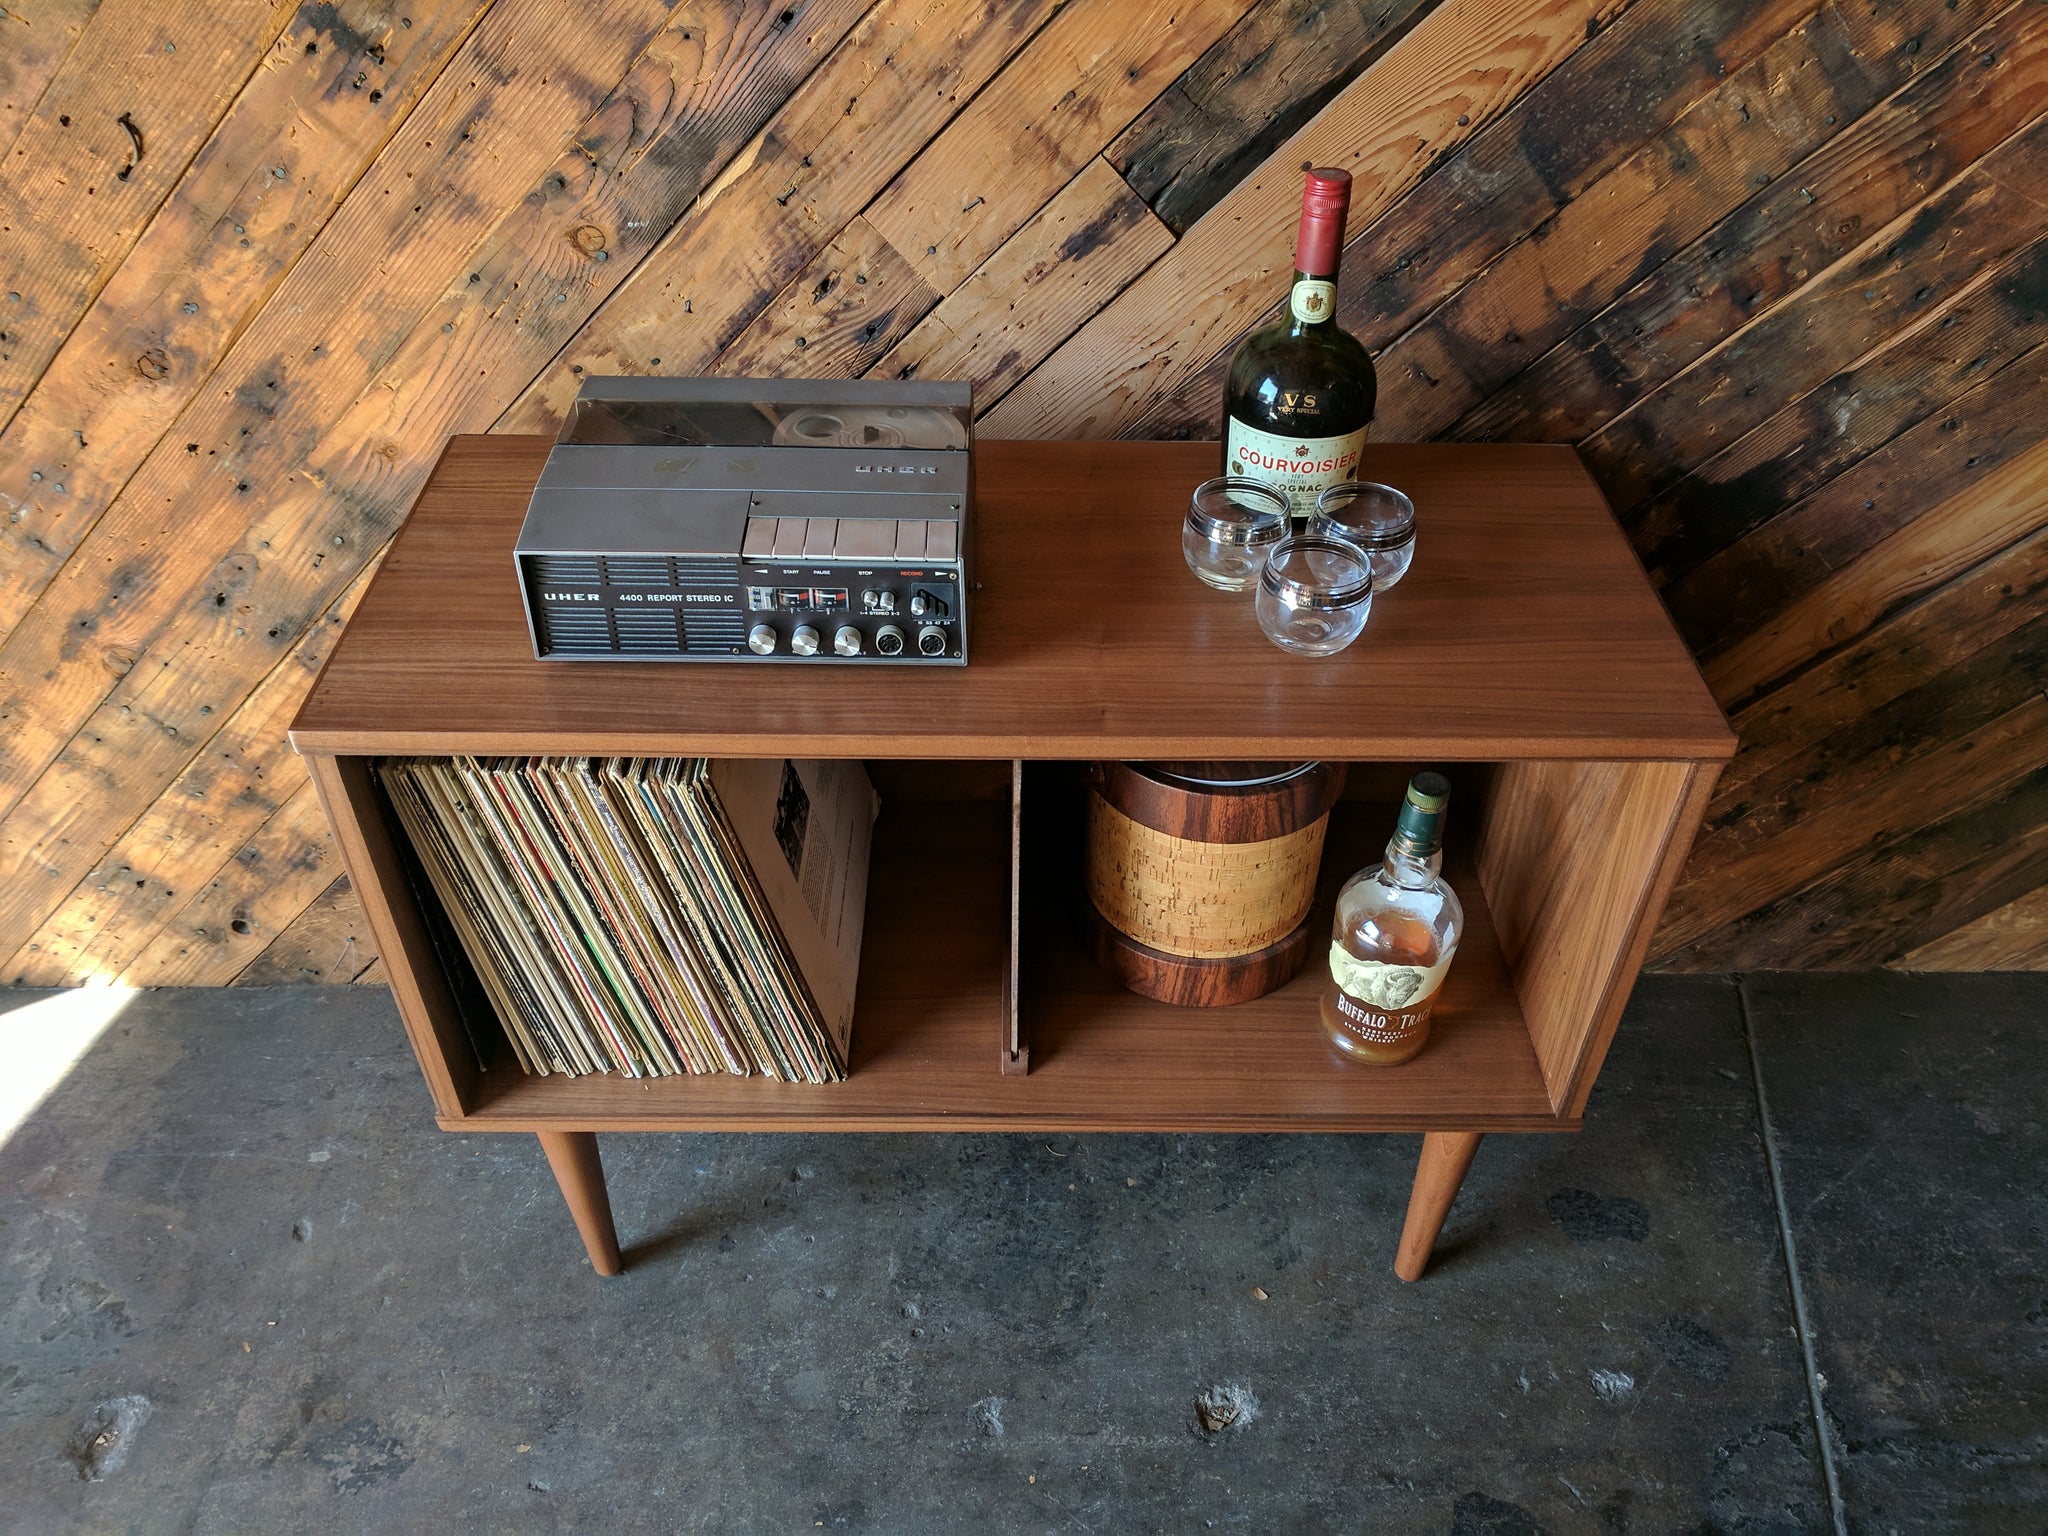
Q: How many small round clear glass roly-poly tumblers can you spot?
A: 3